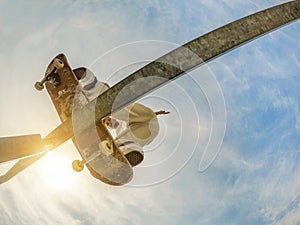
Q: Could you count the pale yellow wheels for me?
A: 4